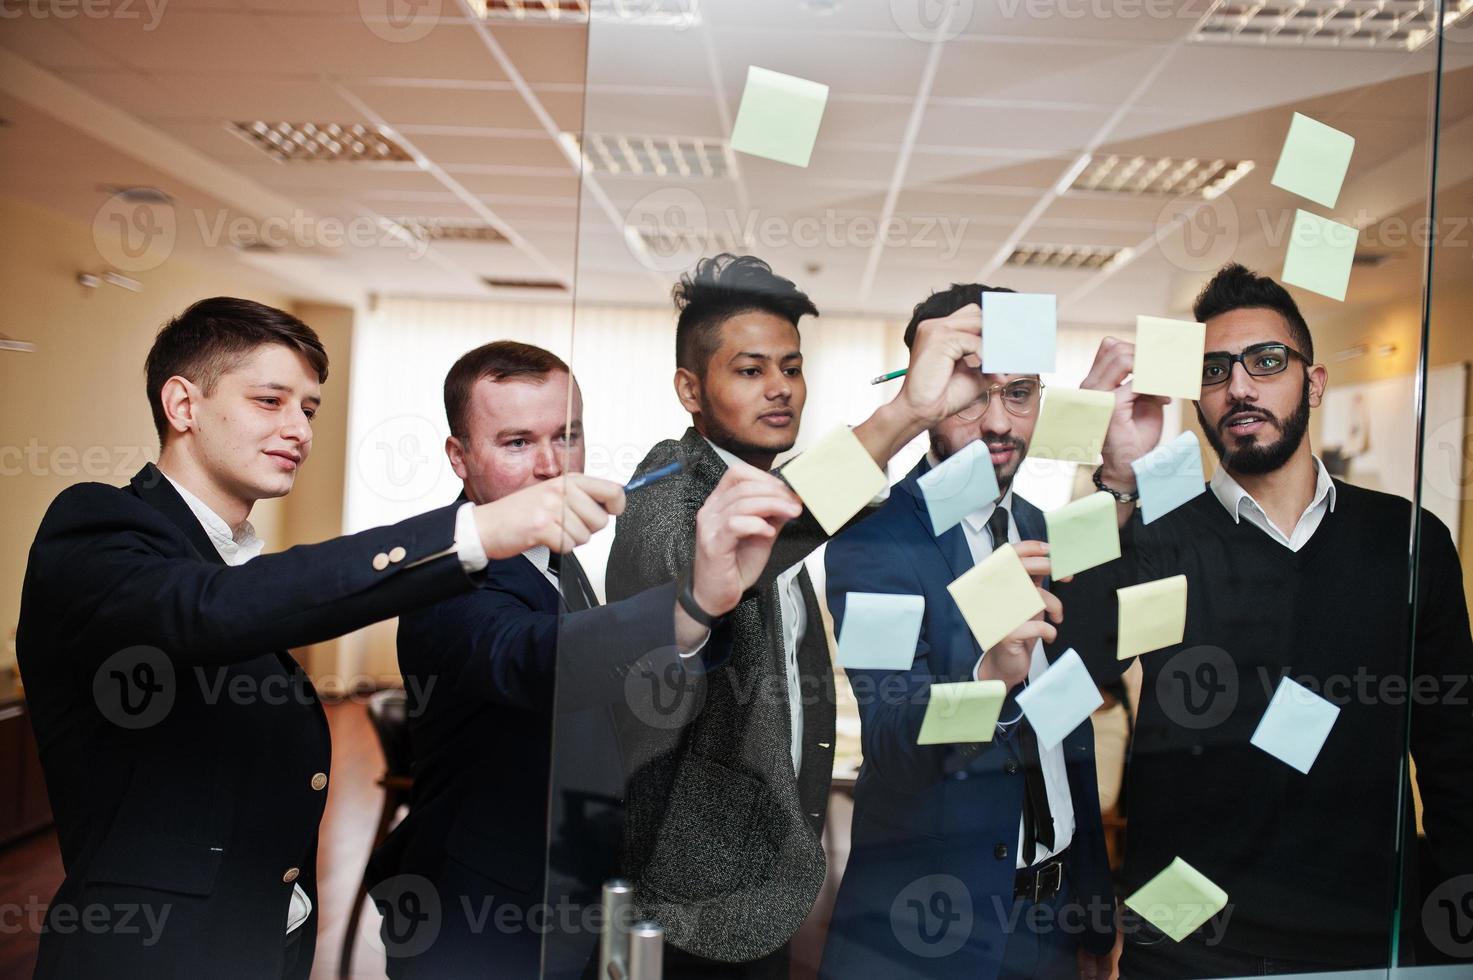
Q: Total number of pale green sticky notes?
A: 6